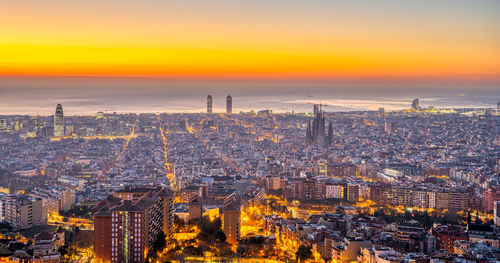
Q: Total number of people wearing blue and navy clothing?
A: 0